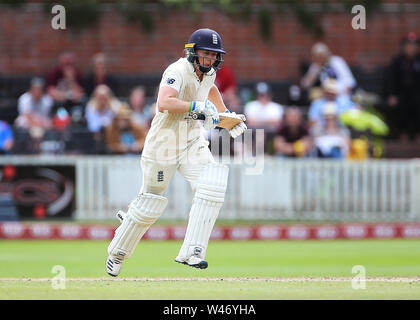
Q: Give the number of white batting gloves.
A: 2